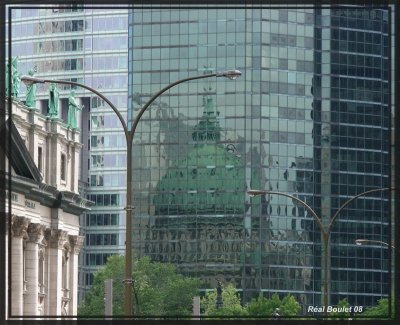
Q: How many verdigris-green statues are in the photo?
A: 4